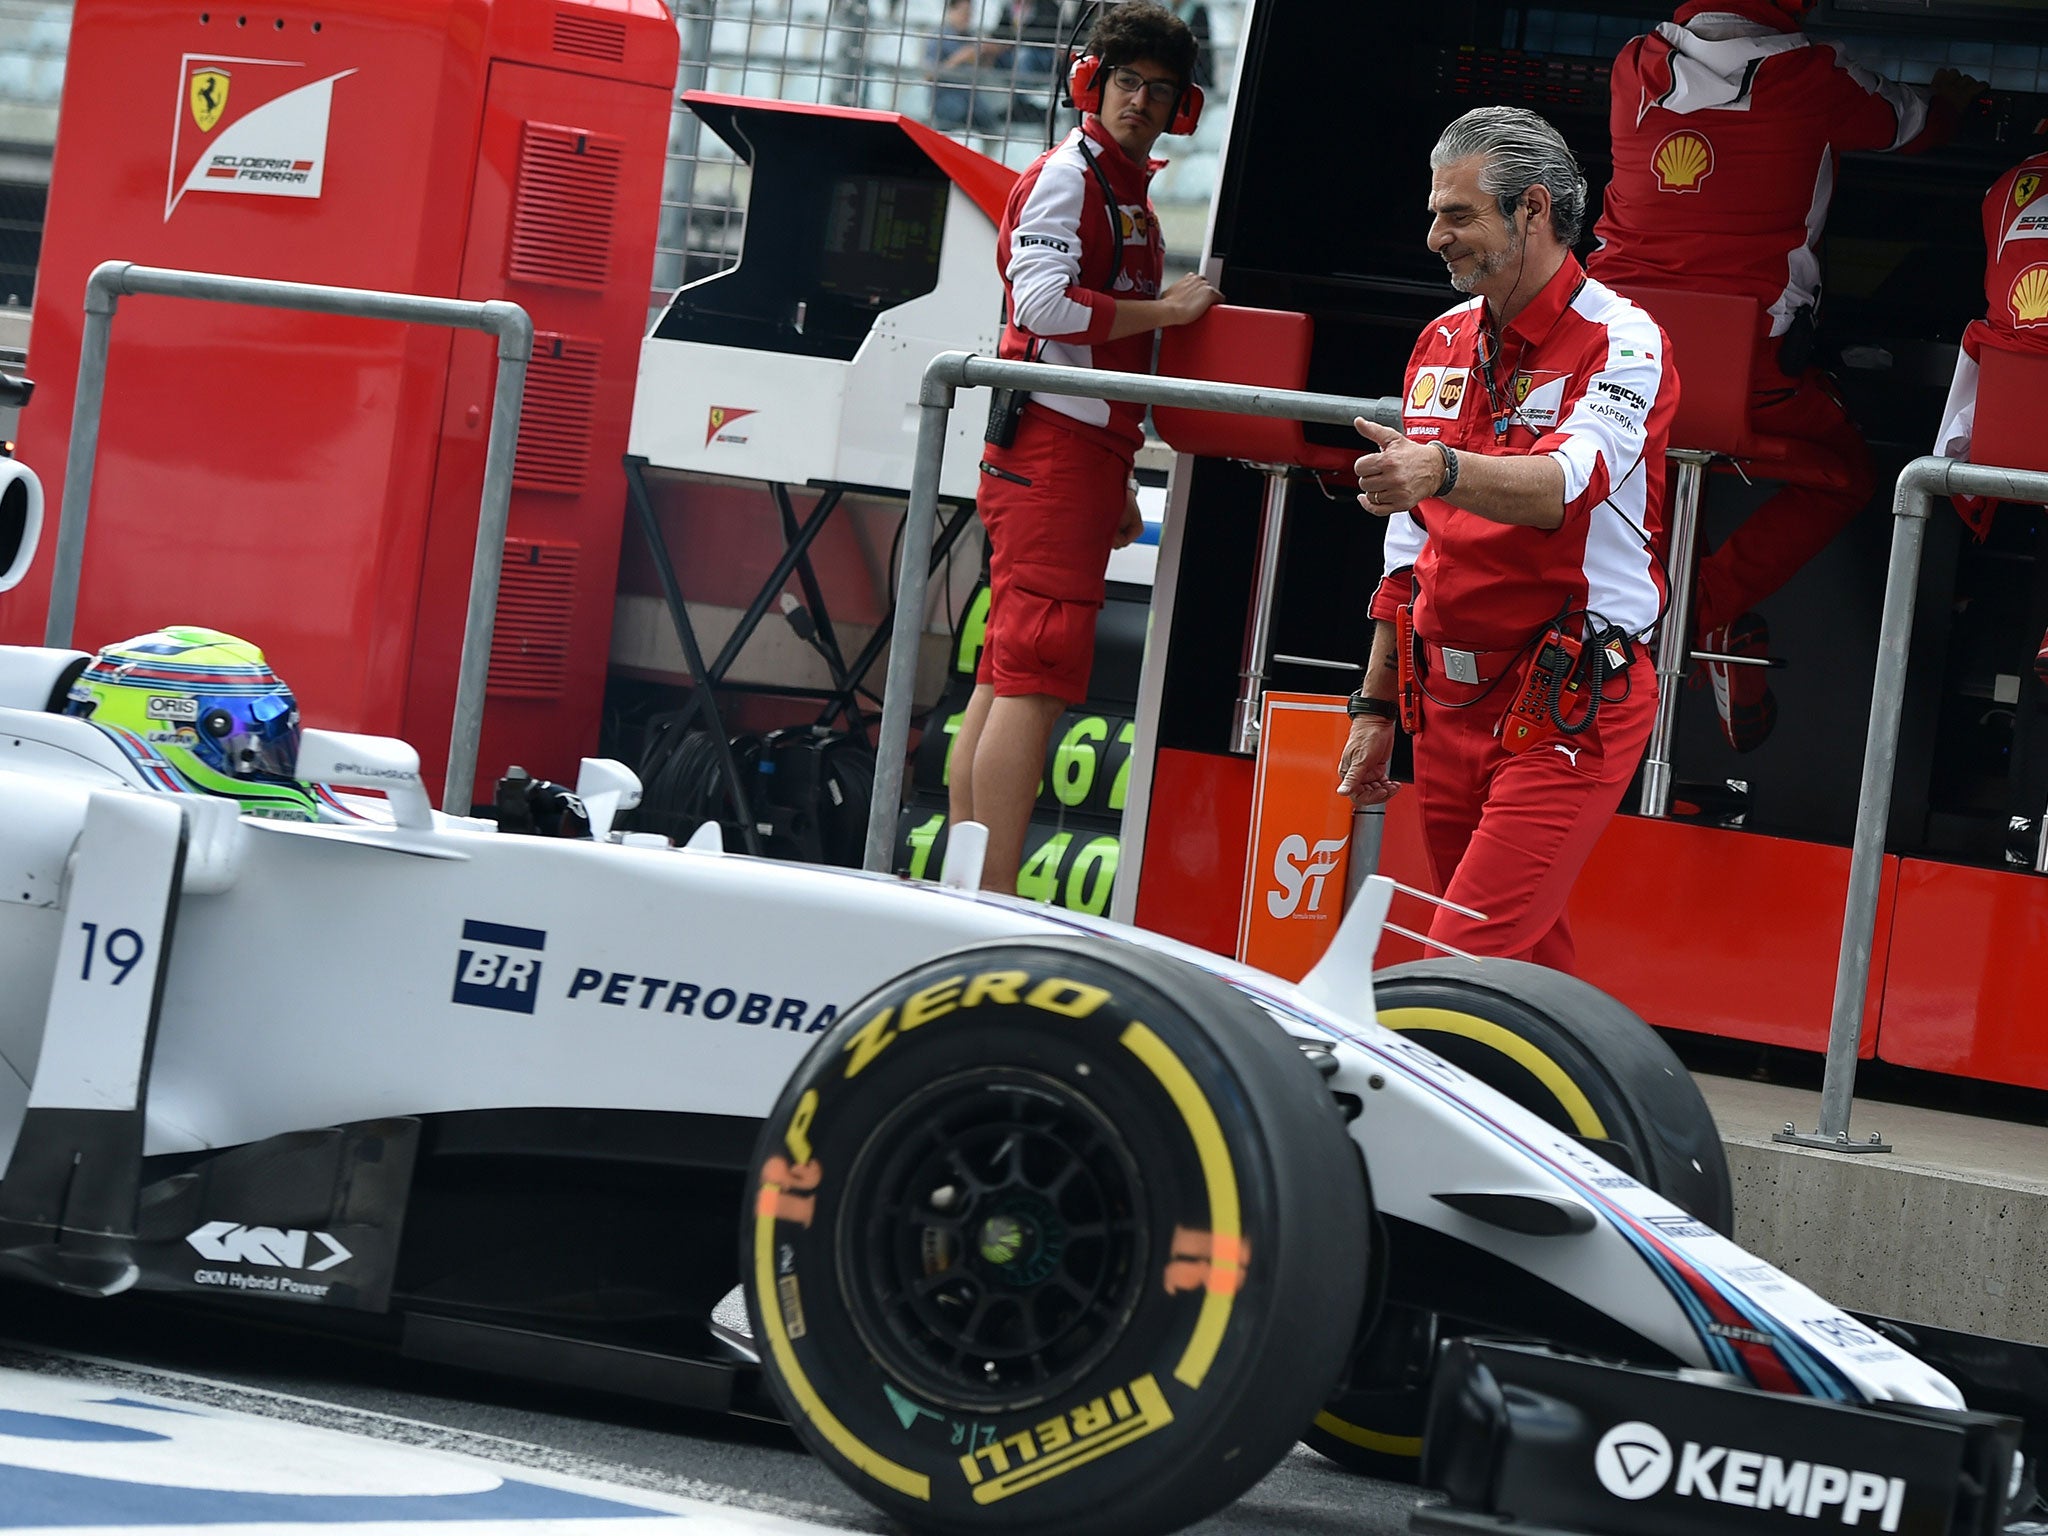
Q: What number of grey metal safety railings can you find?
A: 3